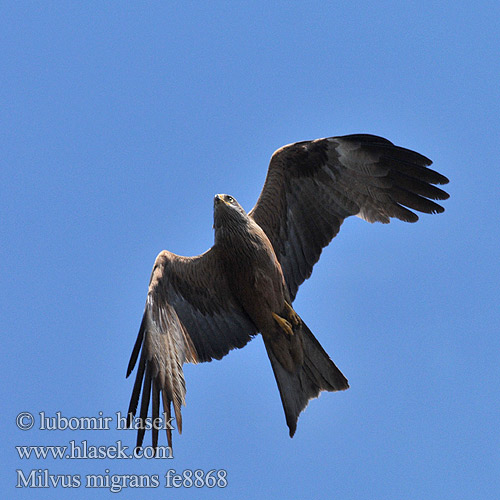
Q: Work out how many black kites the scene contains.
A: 1